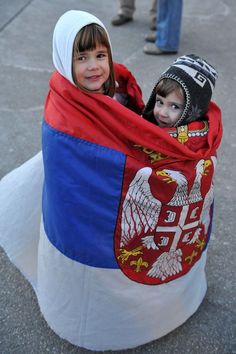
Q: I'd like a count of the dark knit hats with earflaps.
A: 1